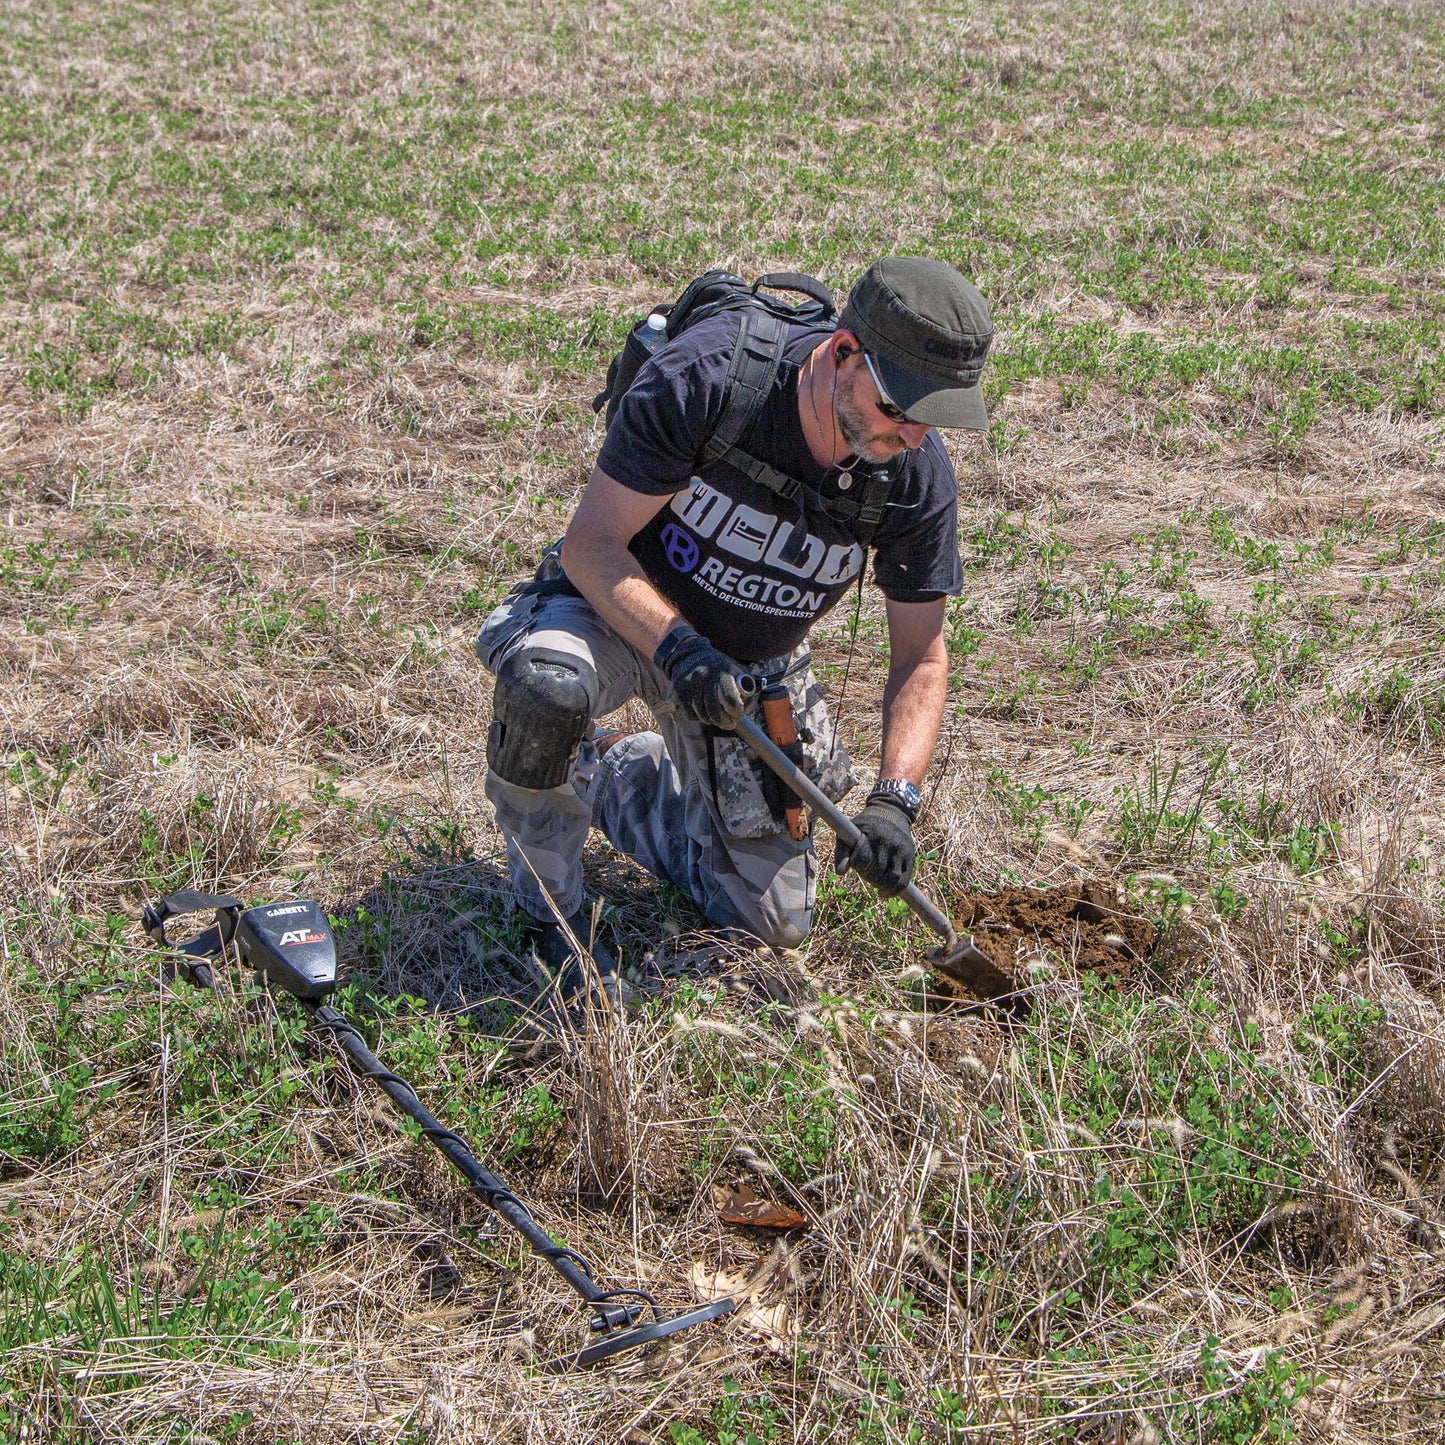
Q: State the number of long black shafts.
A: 1